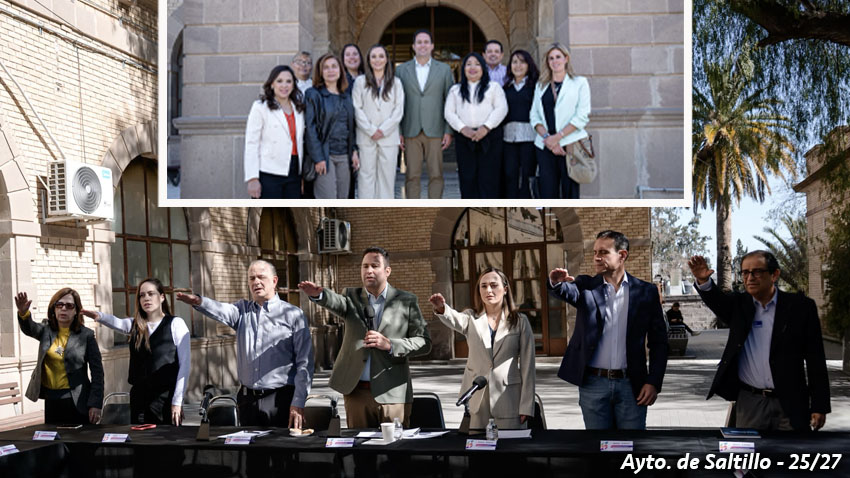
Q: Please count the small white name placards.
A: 8